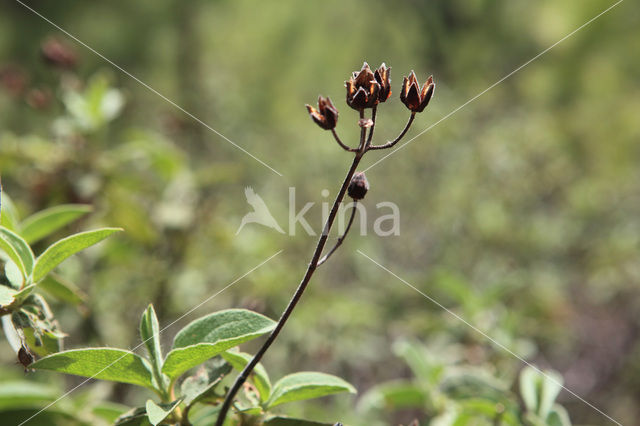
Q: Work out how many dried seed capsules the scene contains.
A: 5